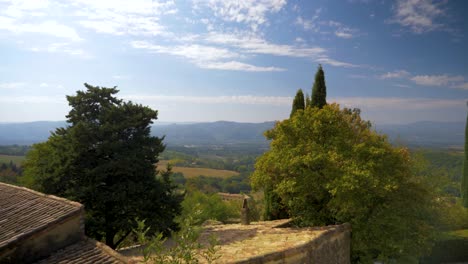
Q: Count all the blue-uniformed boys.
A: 0